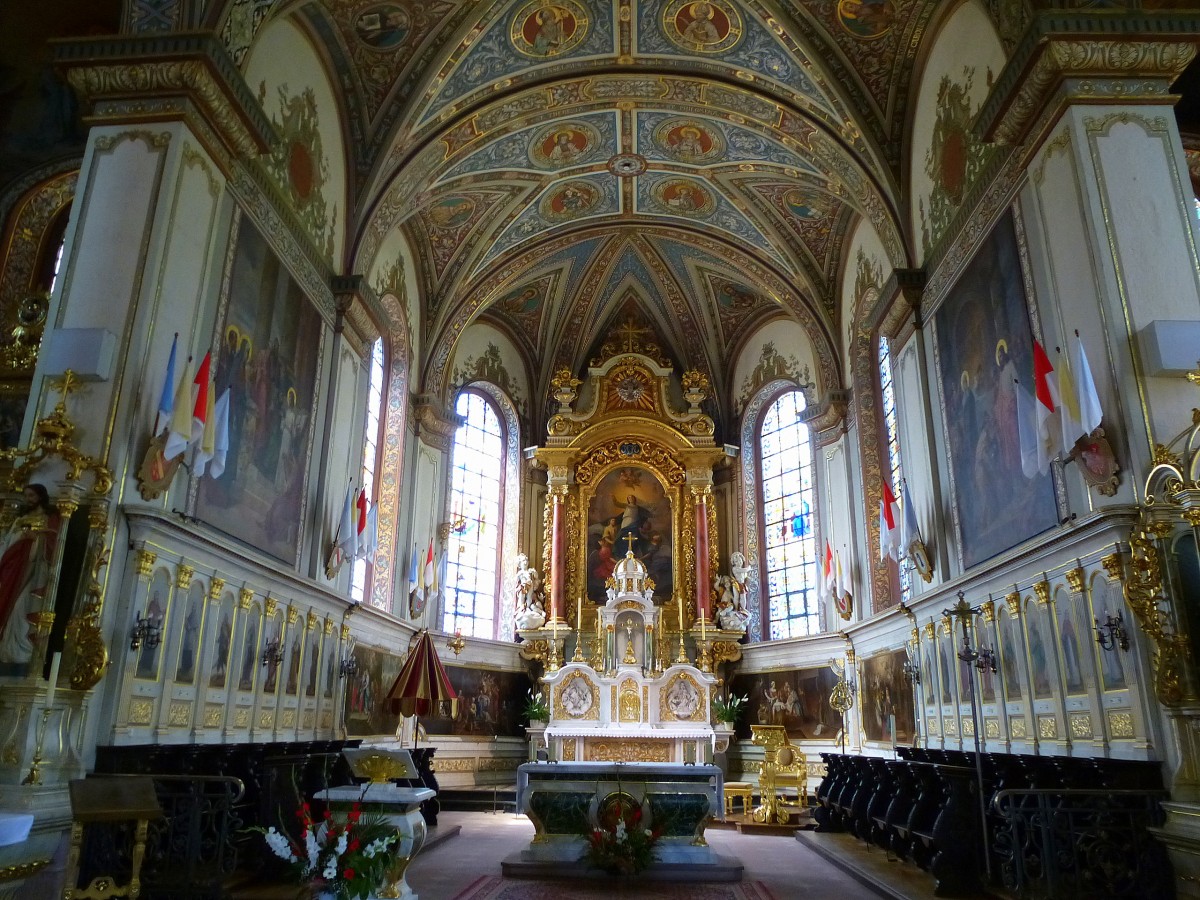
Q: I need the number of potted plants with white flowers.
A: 2